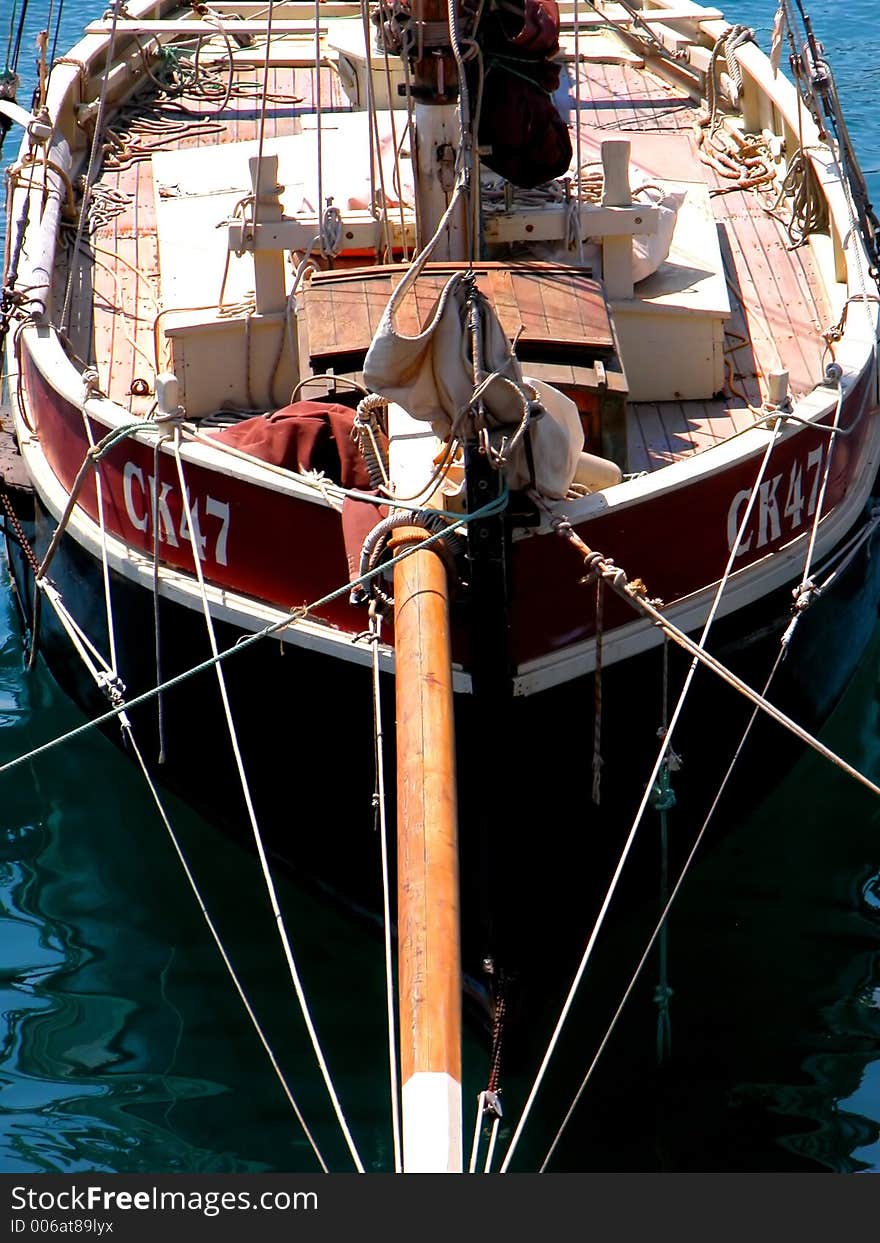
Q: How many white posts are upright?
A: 4